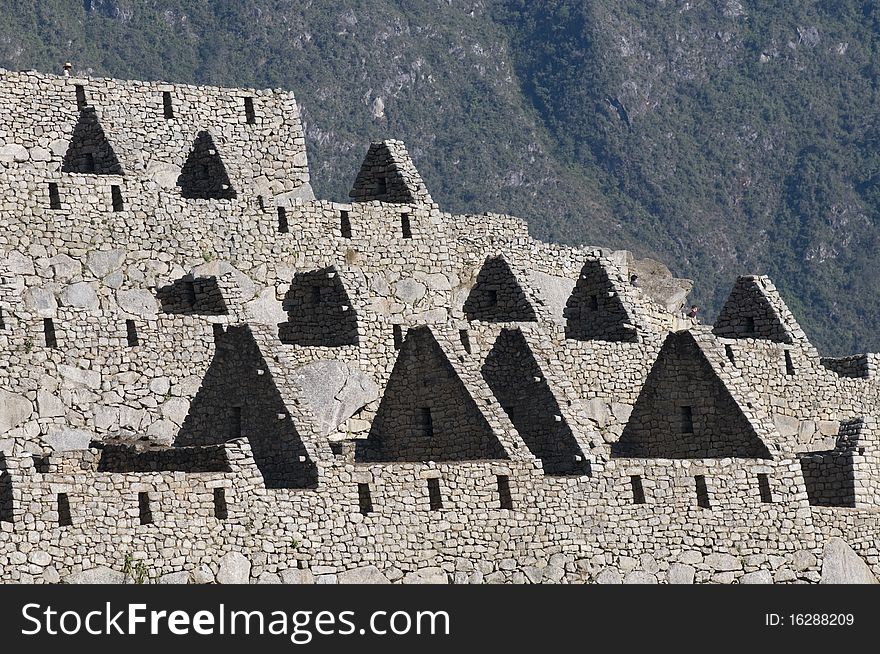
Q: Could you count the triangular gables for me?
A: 11